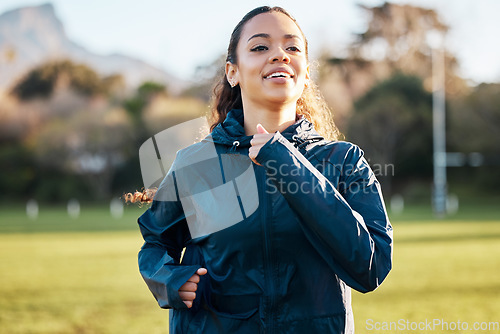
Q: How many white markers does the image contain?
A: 5